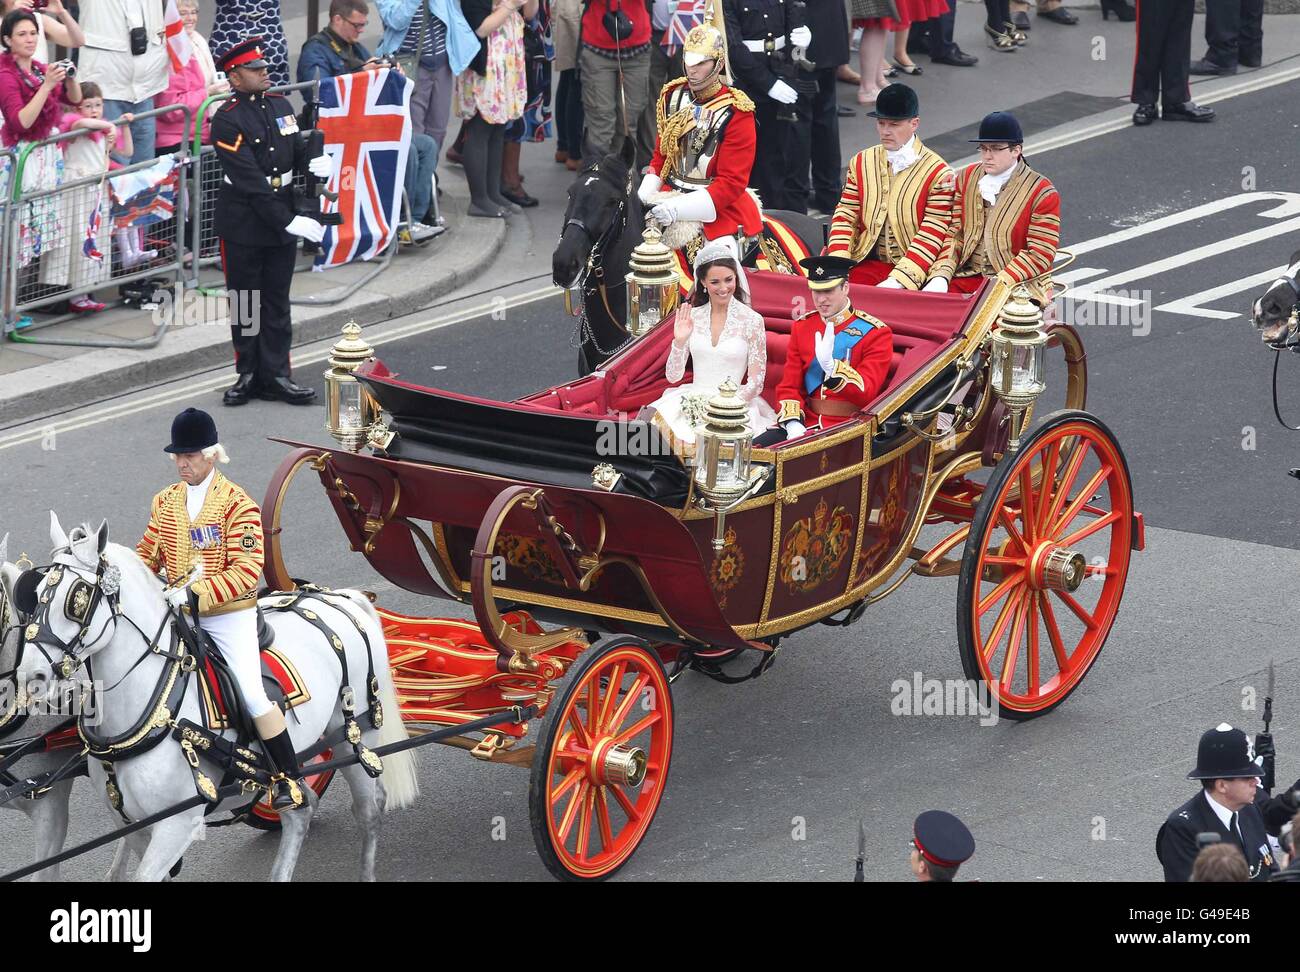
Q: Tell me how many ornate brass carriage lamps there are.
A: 4